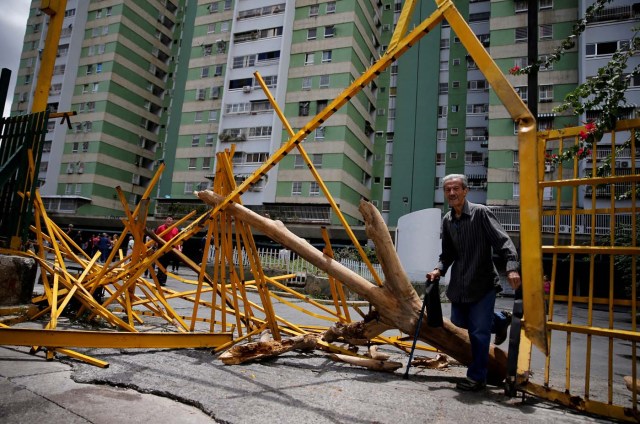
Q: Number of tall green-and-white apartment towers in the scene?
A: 3